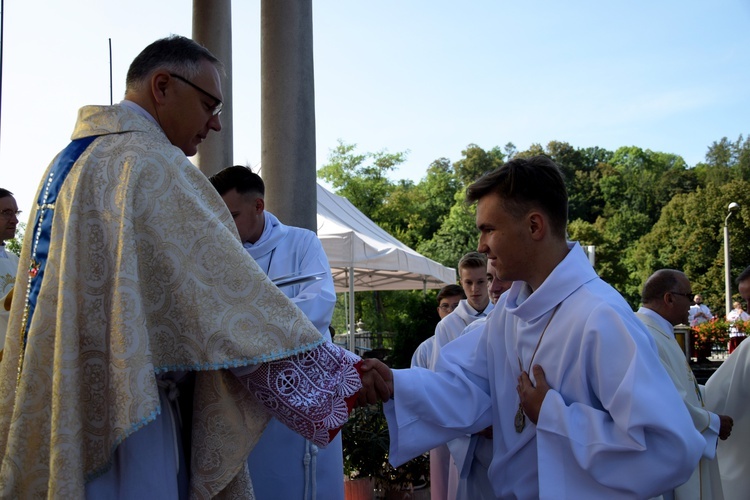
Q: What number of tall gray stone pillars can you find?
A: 2